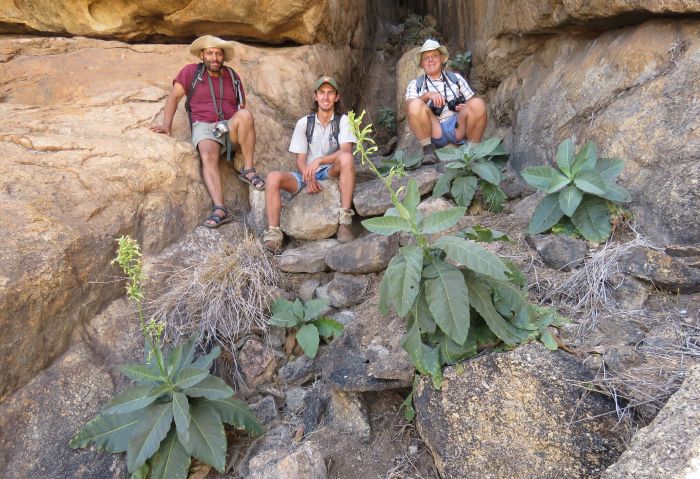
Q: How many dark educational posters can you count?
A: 0